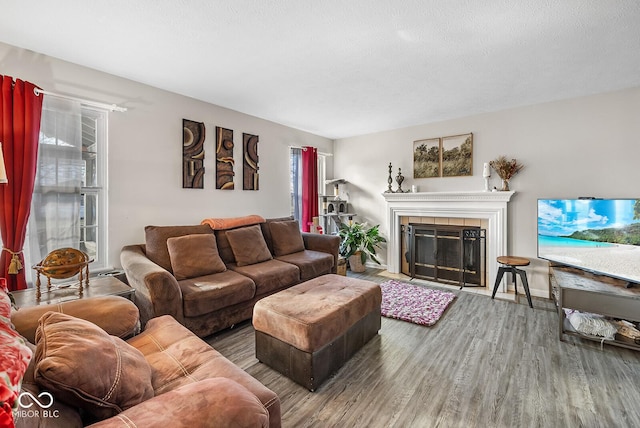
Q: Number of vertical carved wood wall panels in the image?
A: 3